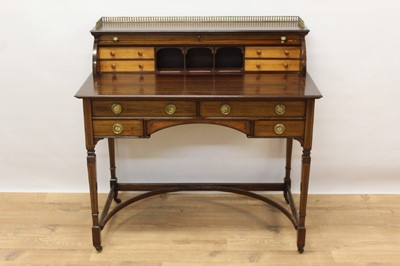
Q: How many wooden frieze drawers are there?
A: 4